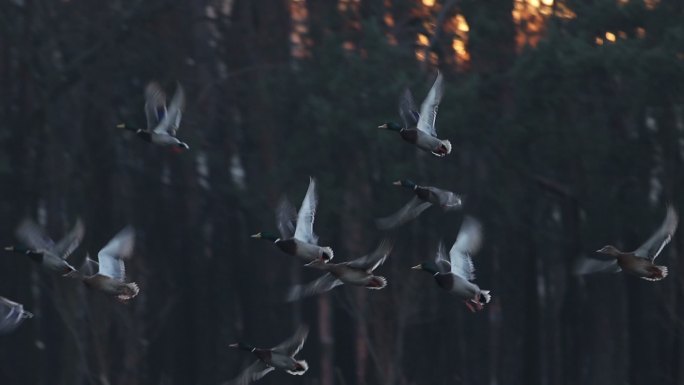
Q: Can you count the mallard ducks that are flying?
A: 11